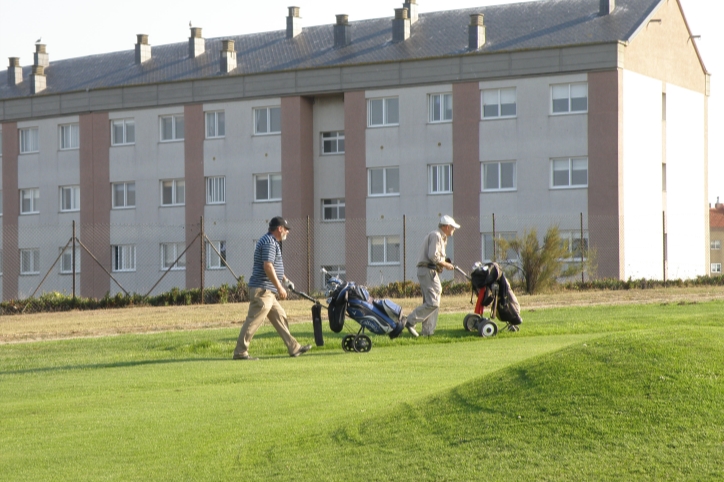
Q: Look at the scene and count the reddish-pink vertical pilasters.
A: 7